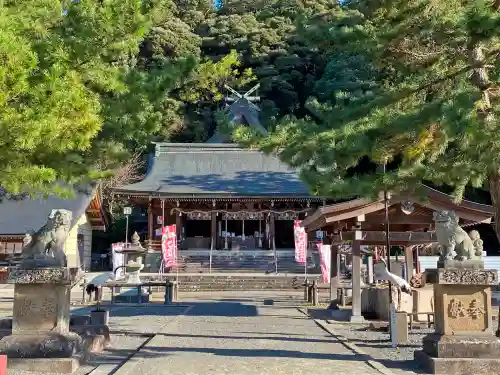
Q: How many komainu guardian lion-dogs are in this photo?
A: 2